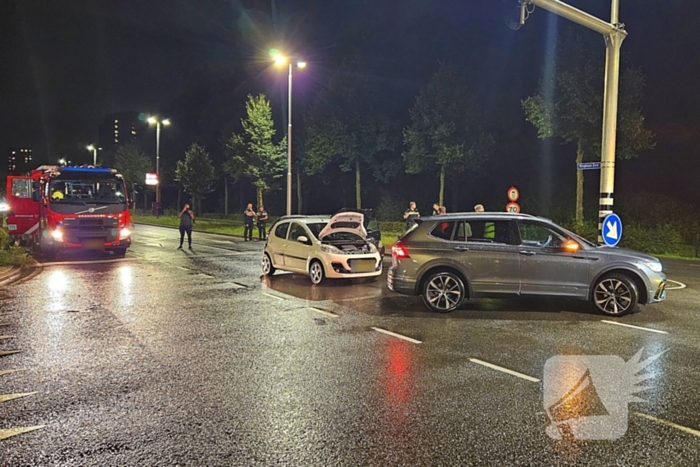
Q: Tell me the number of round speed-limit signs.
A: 1